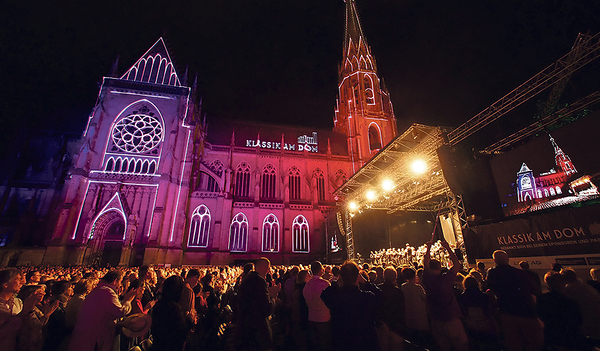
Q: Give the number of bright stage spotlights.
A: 4